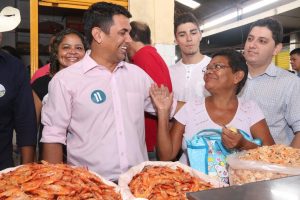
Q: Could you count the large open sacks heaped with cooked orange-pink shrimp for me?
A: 2